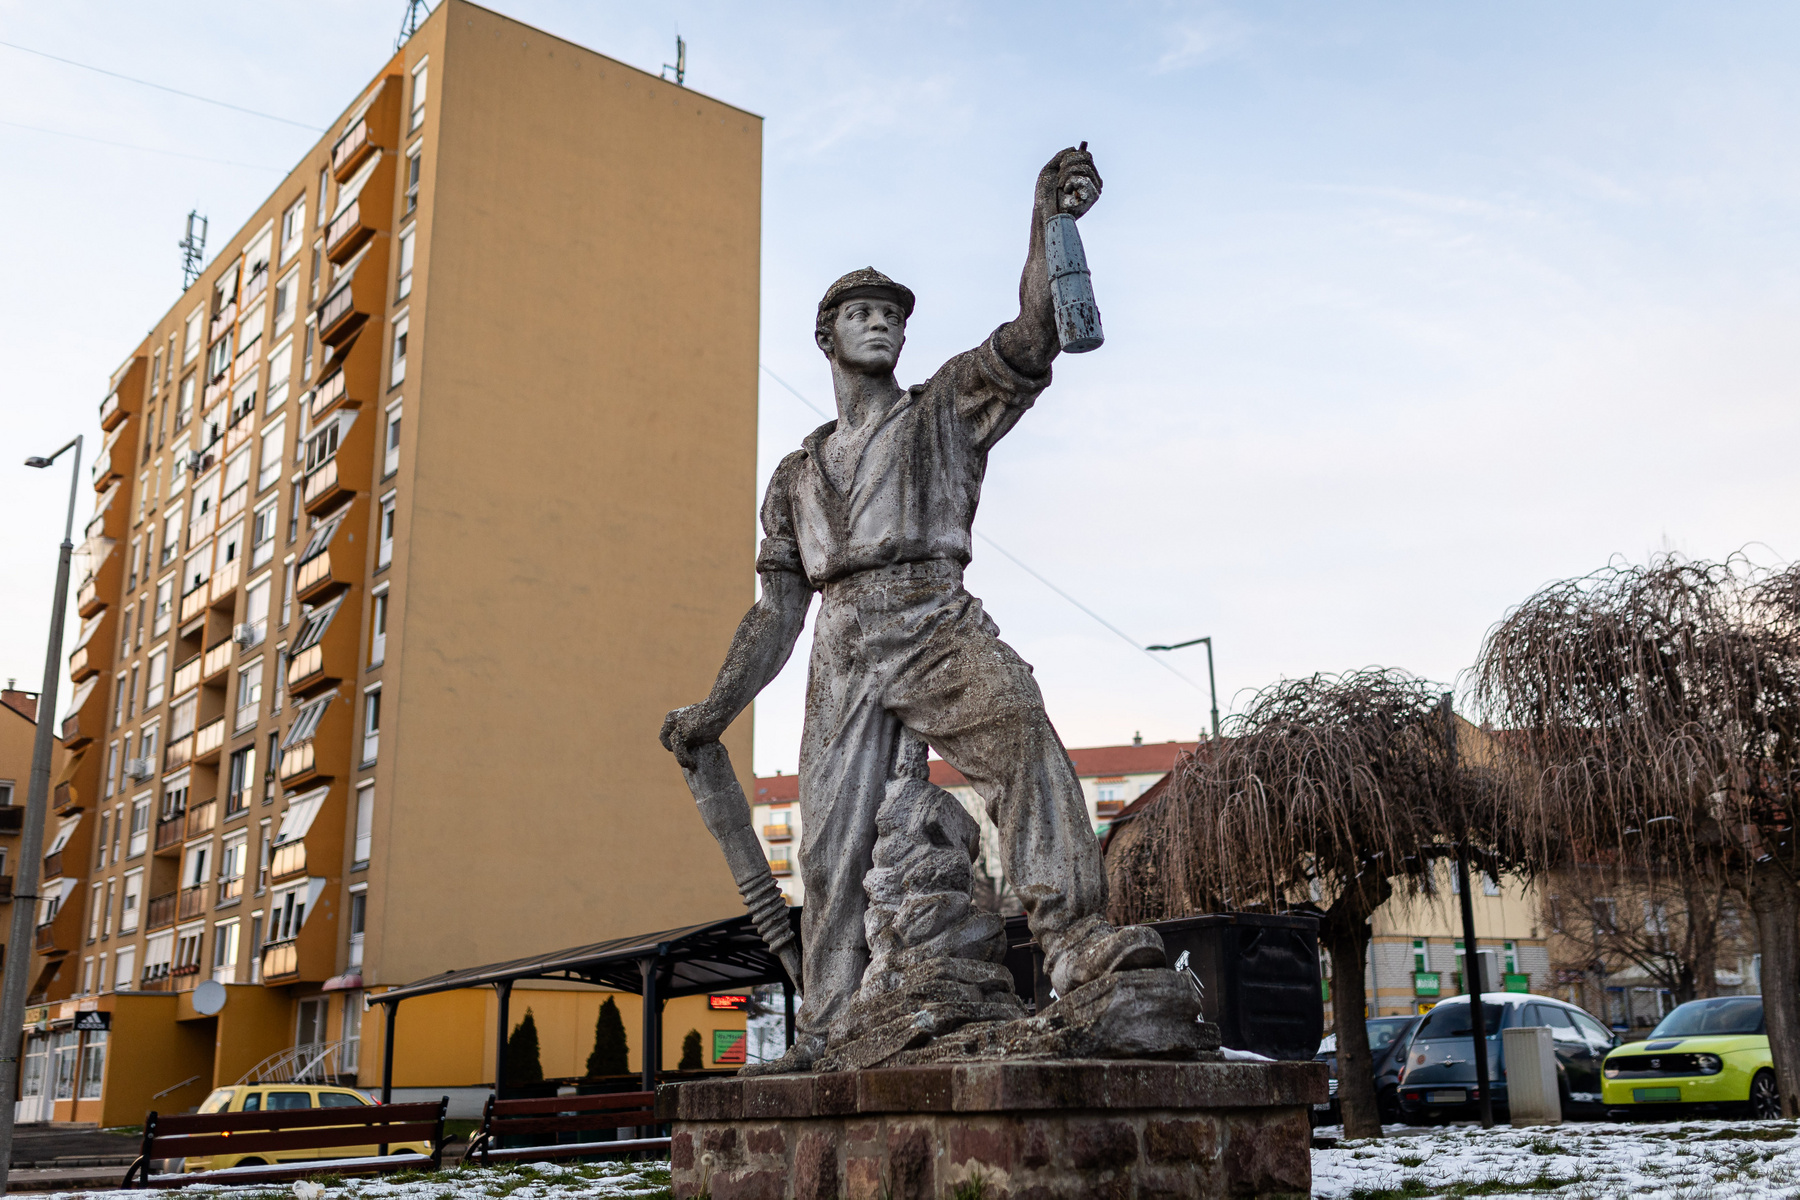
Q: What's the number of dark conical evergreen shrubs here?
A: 3